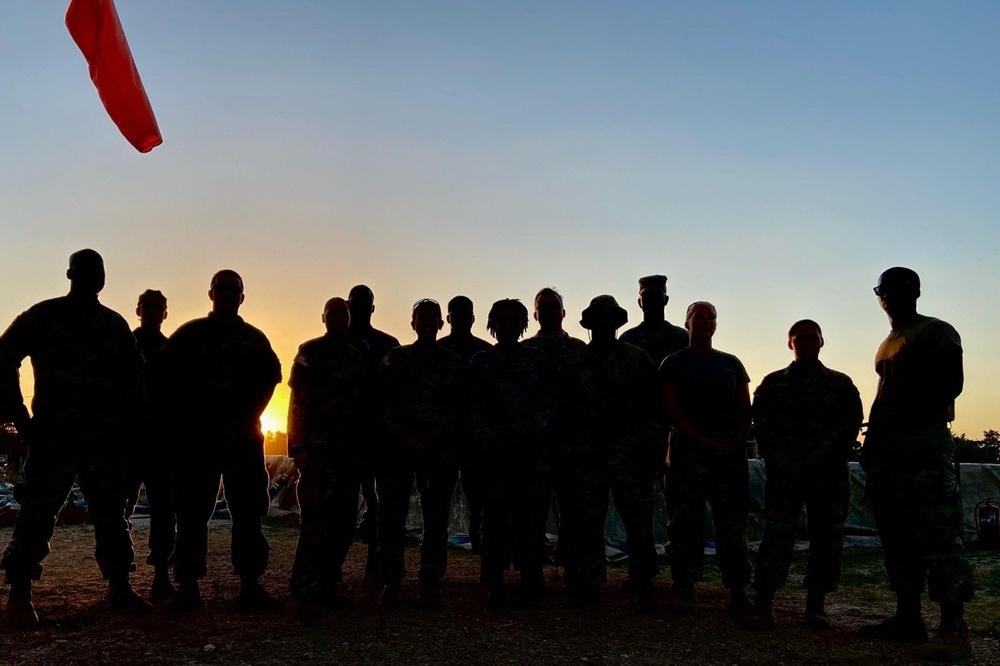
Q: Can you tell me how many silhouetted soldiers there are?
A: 14